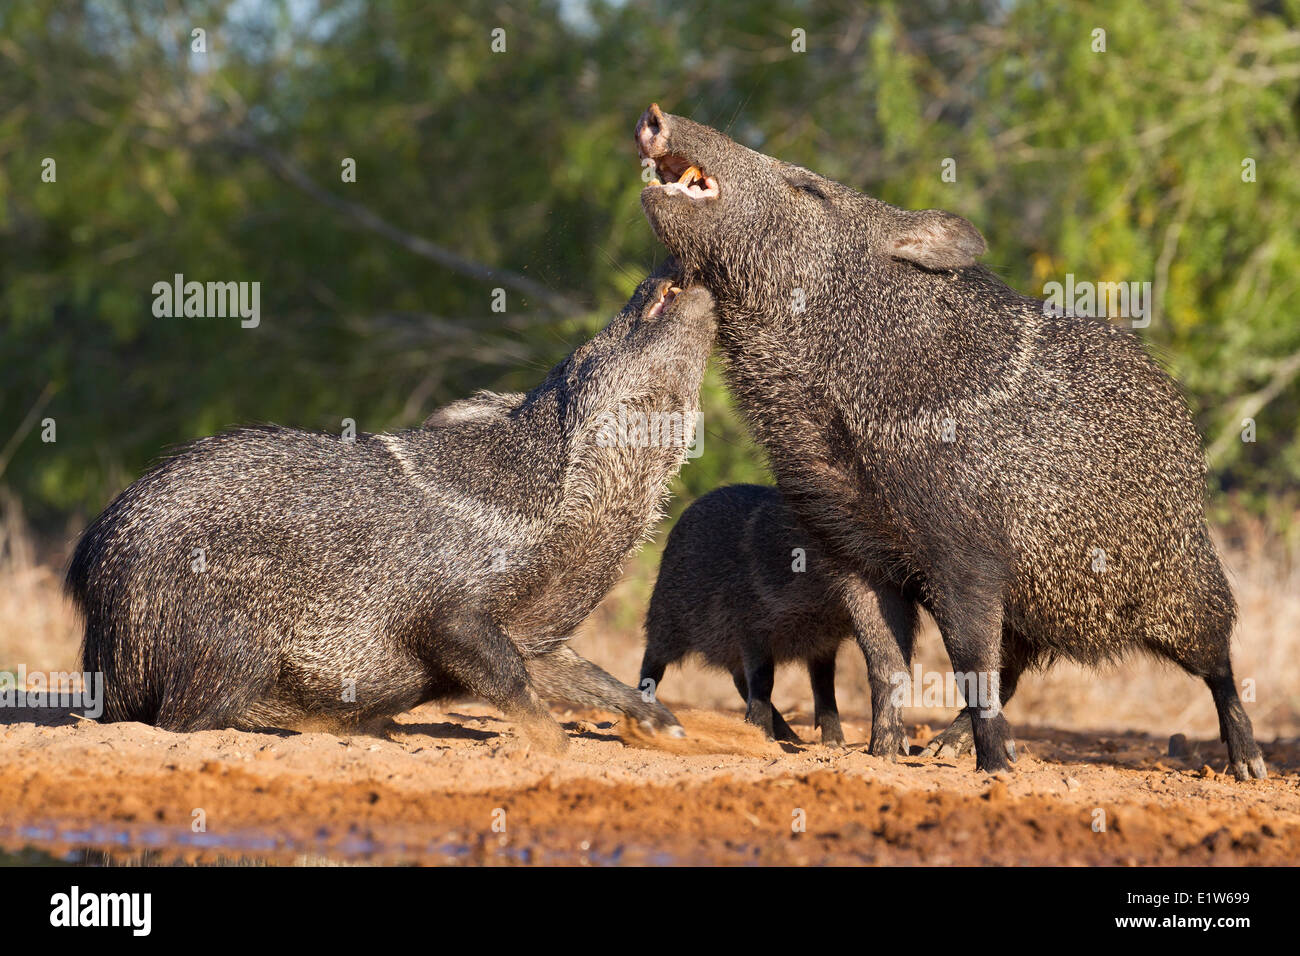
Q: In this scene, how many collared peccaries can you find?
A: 3